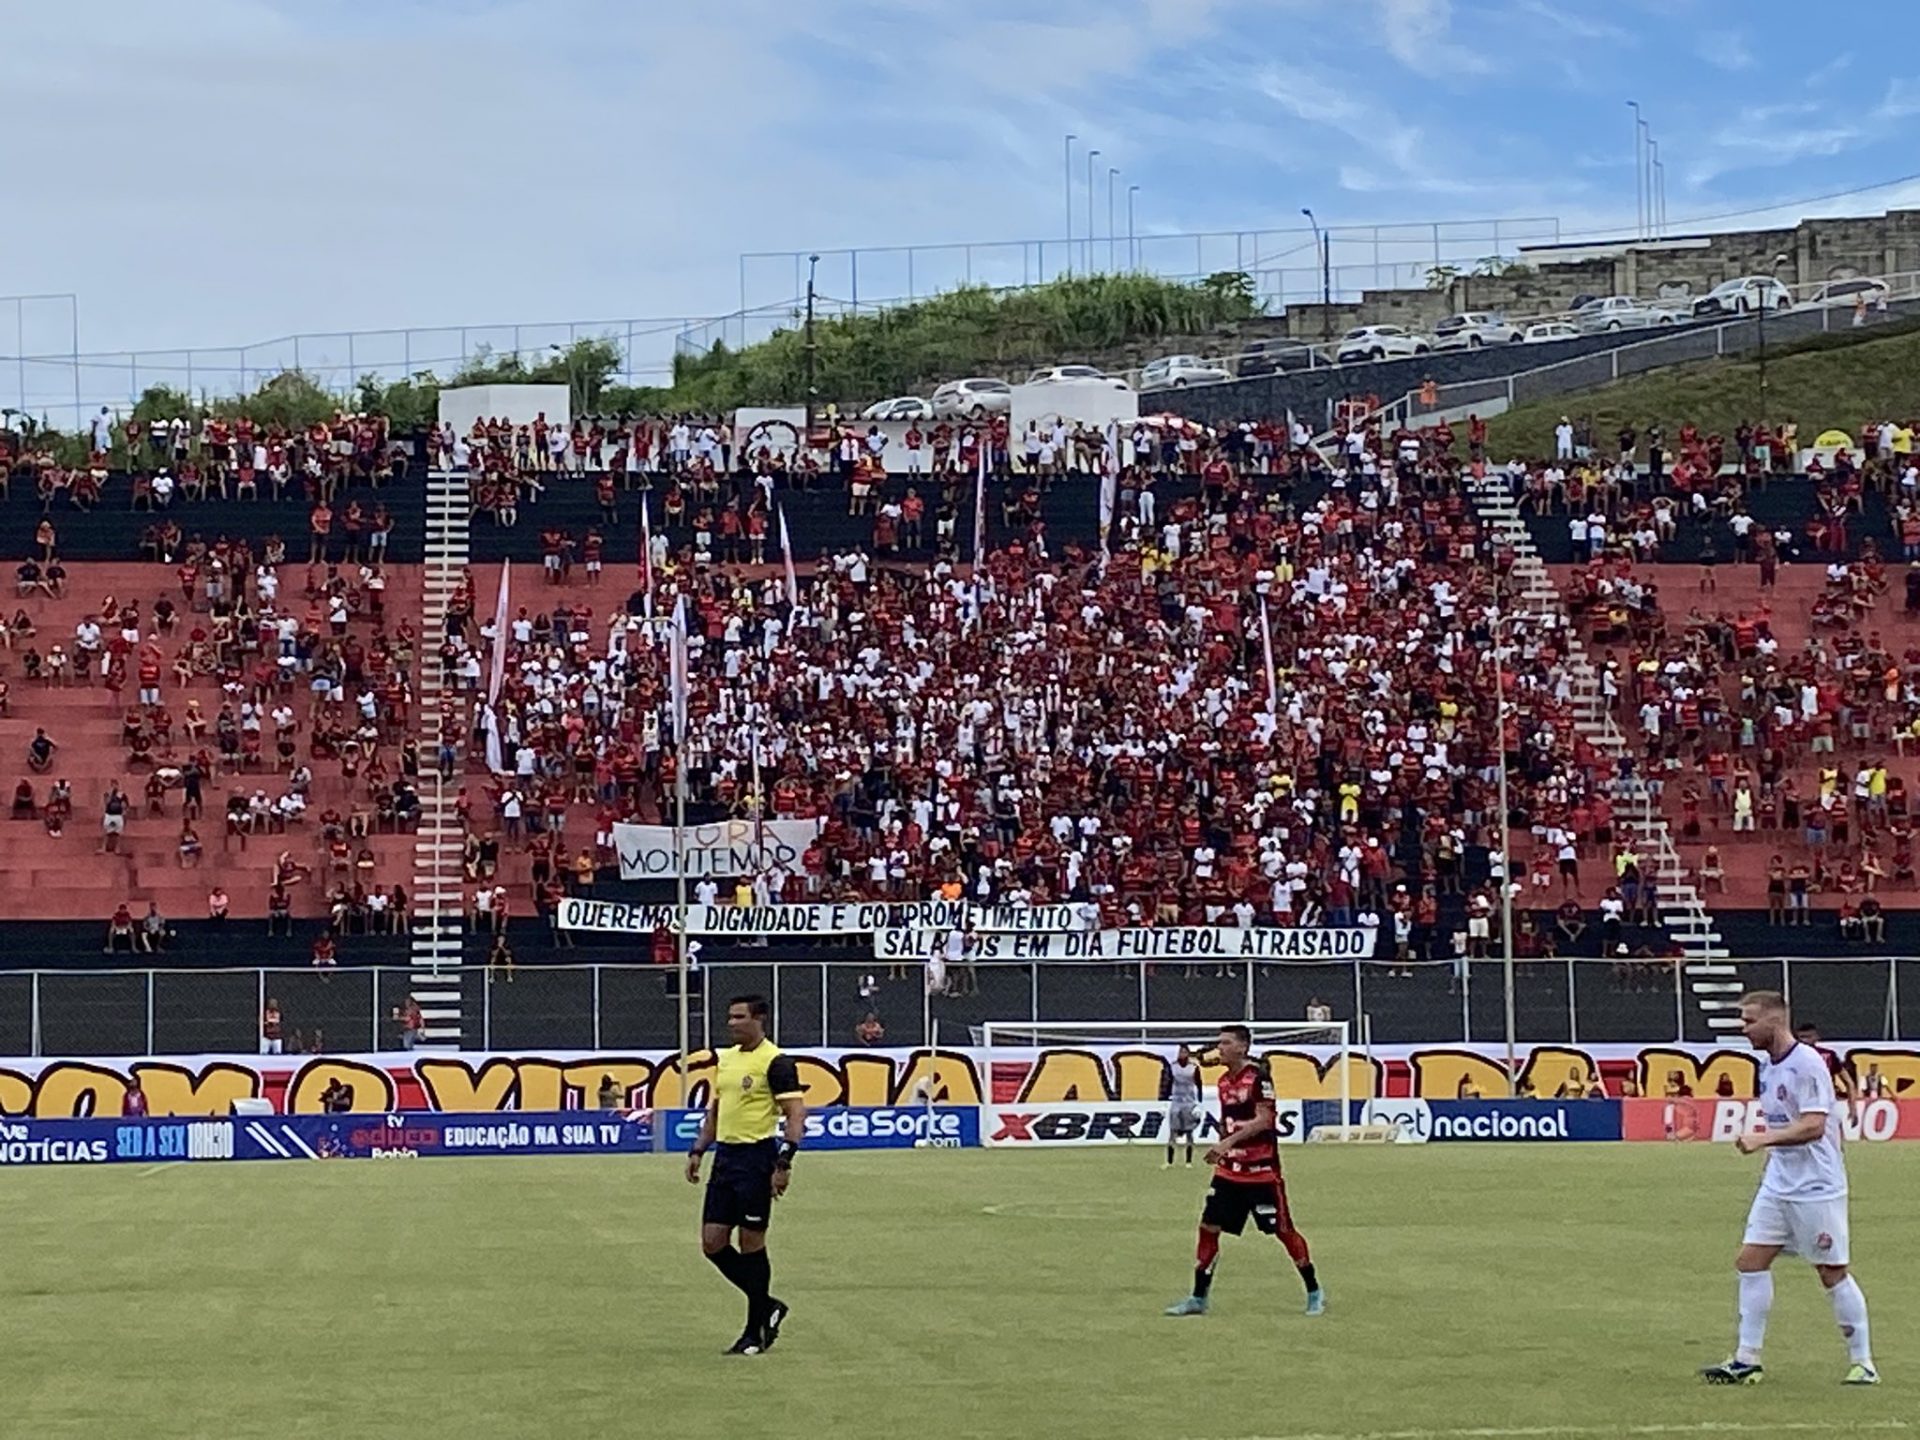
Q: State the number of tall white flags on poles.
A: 7